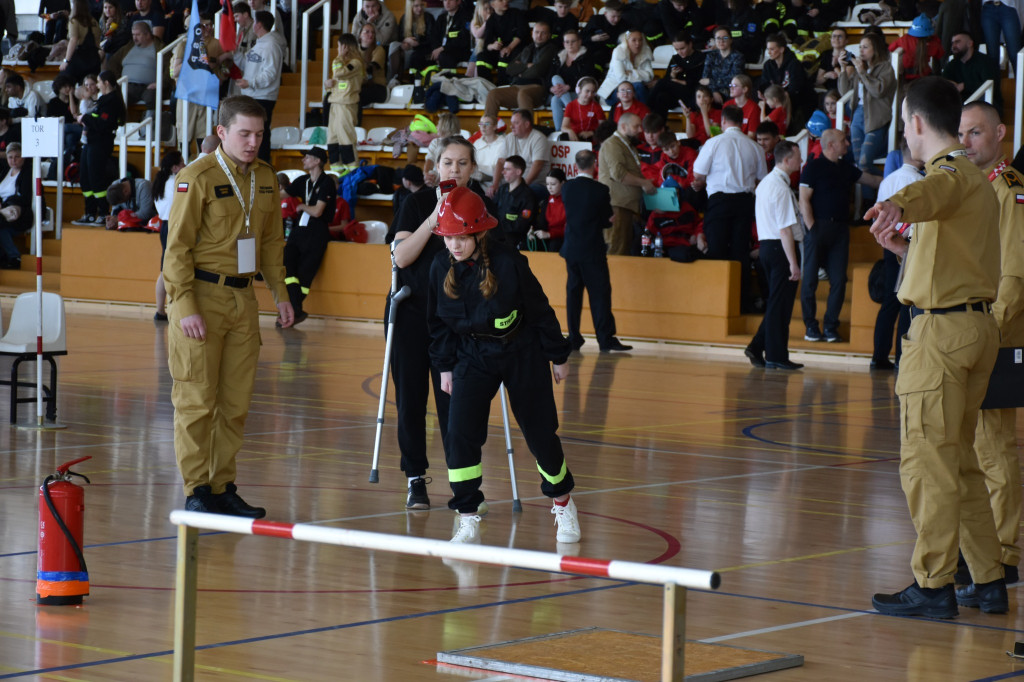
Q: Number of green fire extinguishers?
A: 0